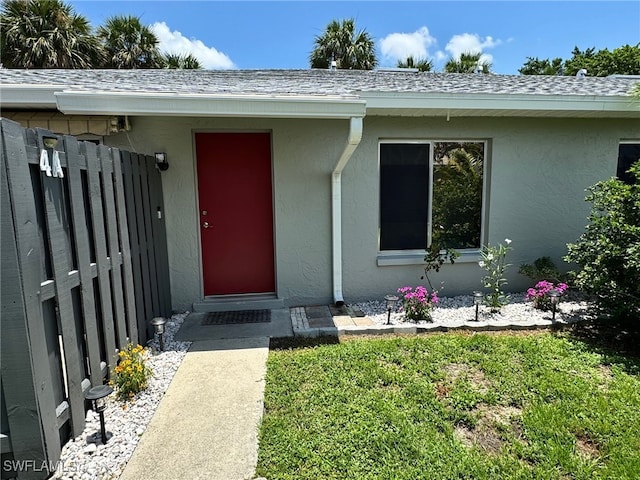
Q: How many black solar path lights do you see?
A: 5